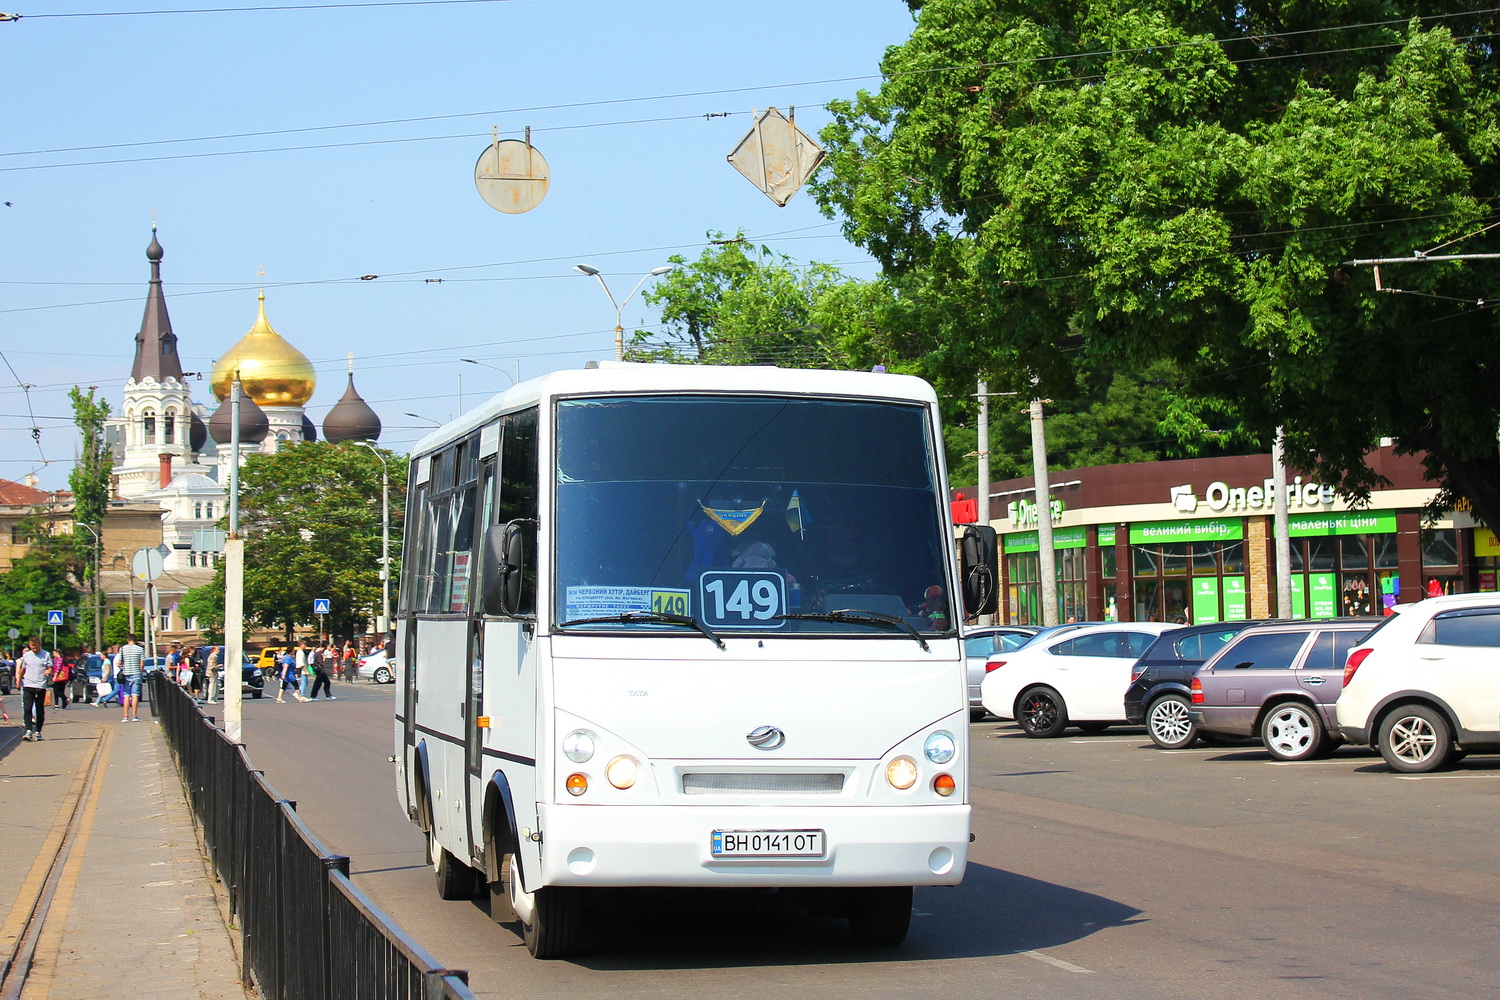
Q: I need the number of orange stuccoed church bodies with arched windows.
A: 0